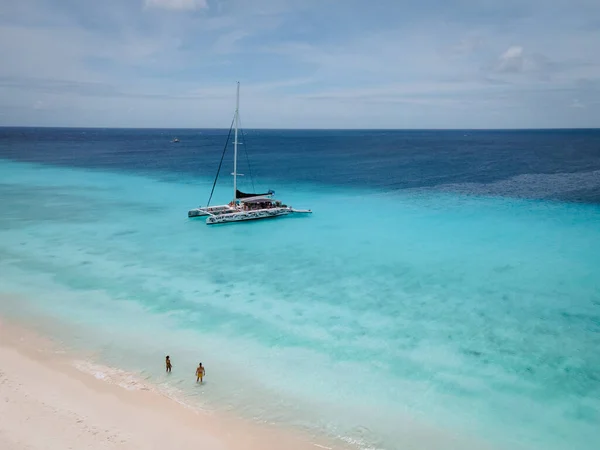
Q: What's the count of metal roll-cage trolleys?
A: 0